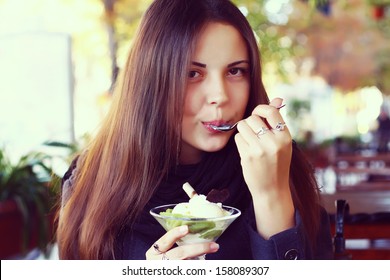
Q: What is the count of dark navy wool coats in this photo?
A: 1